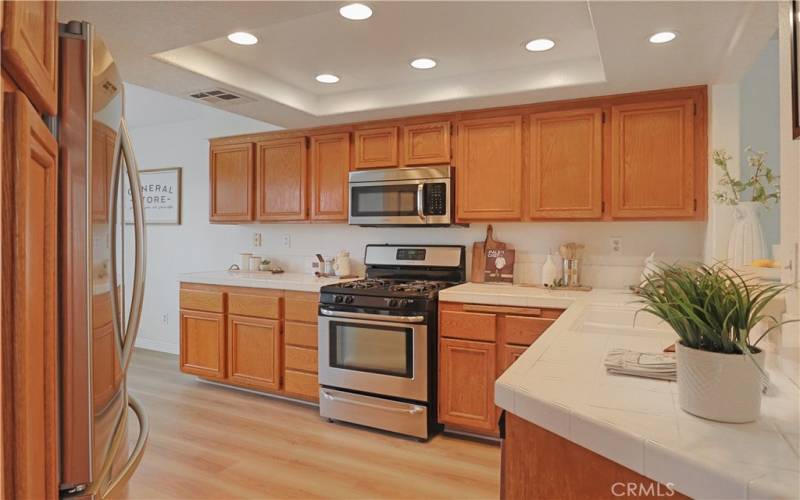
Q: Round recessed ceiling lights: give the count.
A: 6